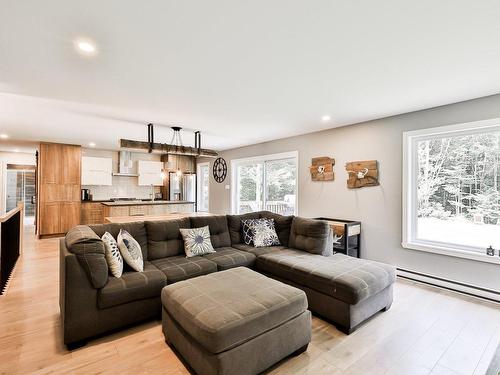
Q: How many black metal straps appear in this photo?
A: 2